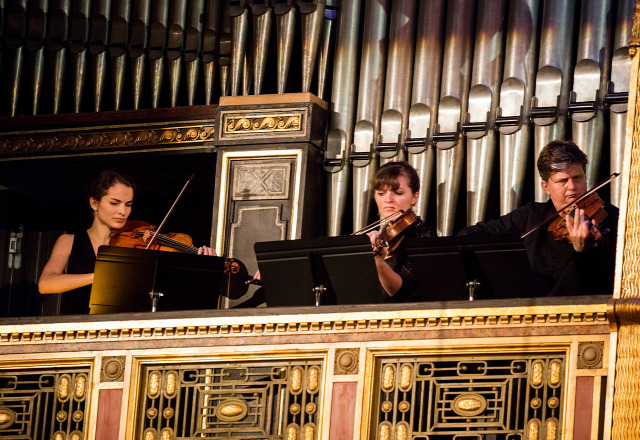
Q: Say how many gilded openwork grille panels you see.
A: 3